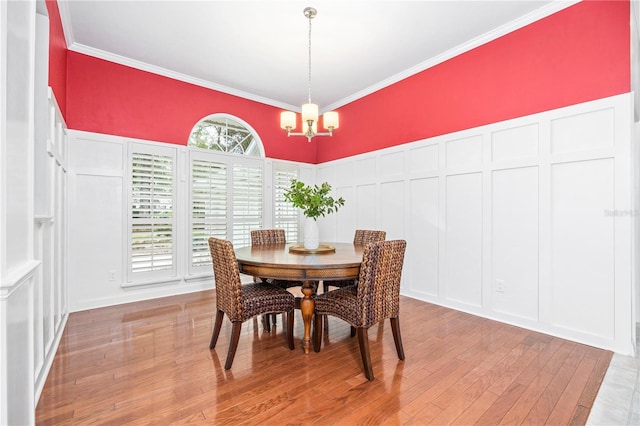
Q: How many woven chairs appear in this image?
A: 4